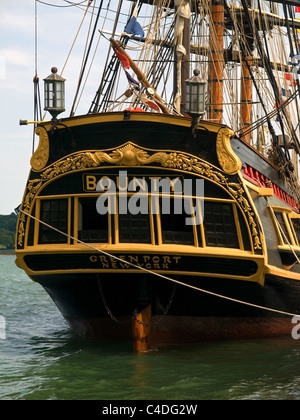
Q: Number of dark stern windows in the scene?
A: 5